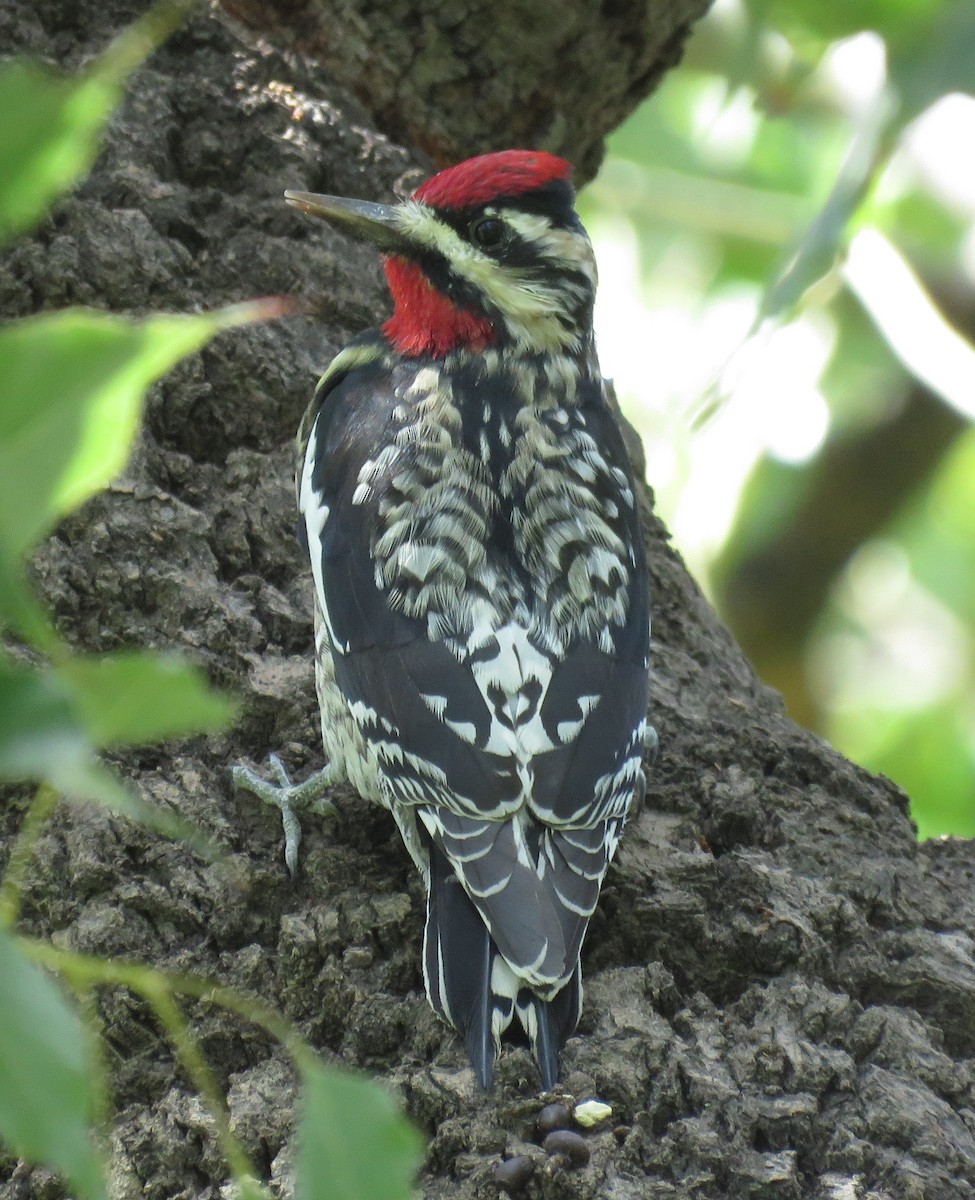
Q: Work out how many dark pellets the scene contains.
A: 3